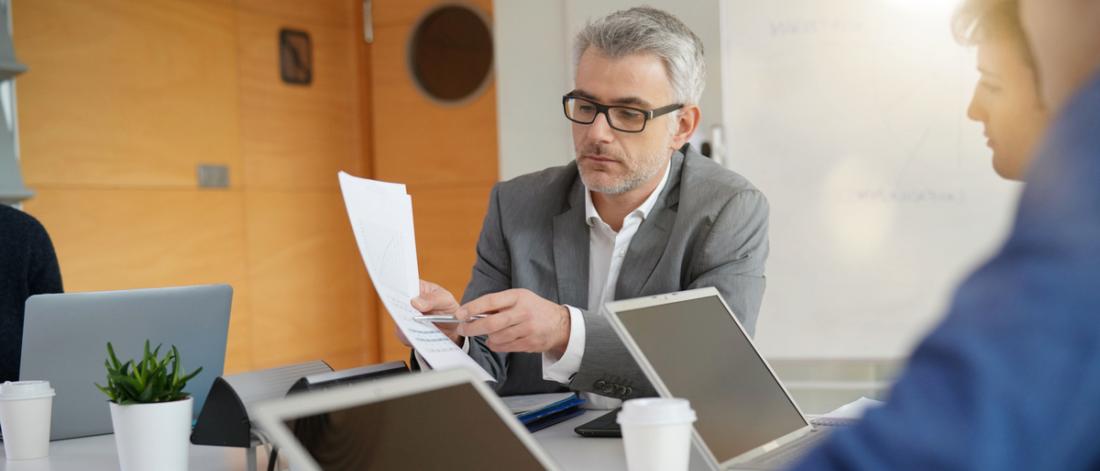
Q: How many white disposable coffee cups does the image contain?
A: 2